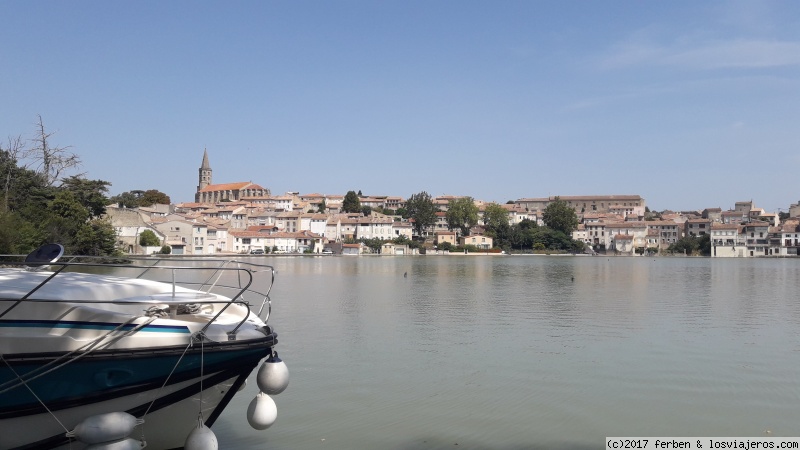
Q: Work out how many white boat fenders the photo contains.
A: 5